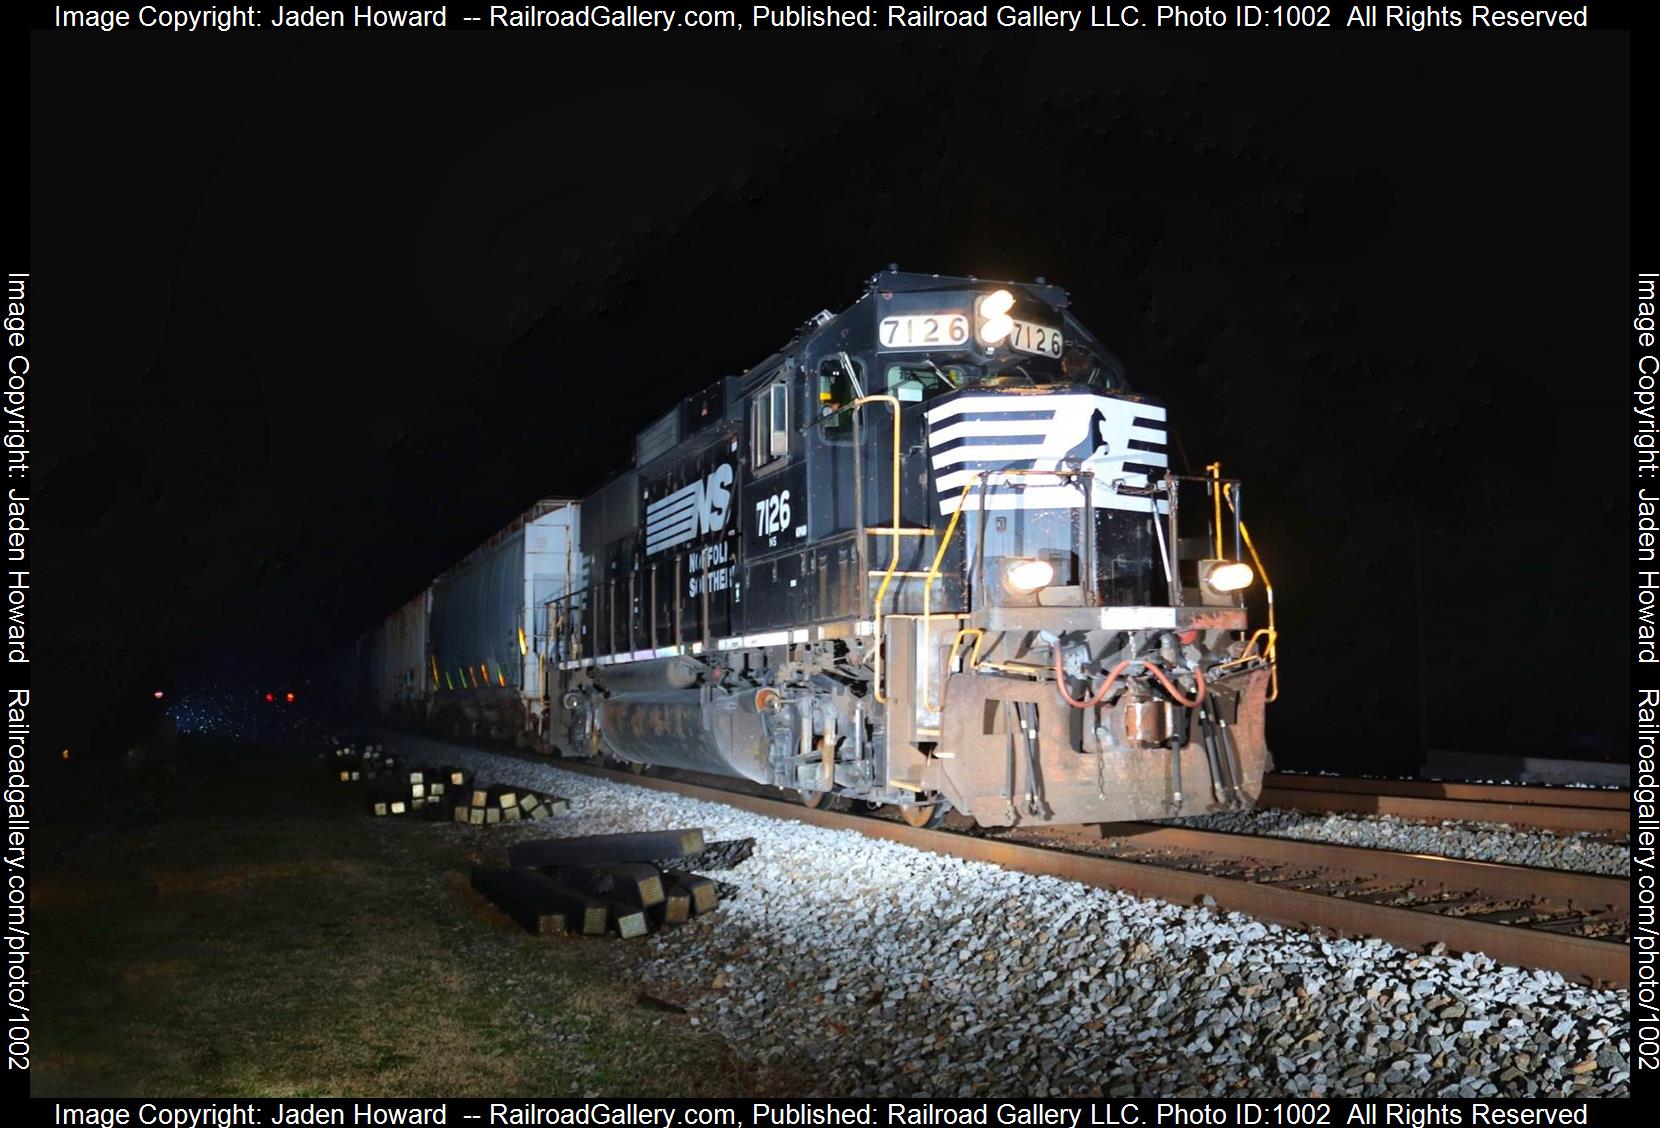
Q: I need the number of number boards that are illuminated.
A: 2